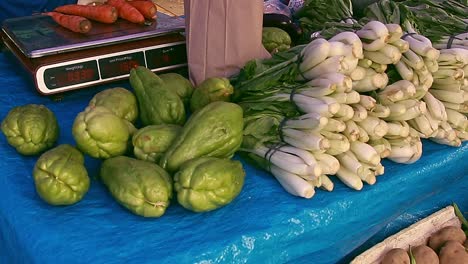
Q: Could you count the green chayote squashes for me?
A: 12